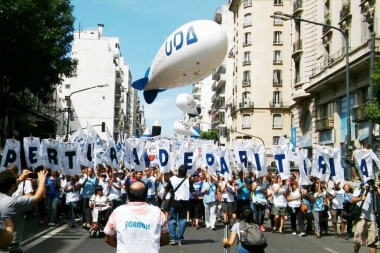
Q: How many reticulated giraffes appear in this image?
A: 0